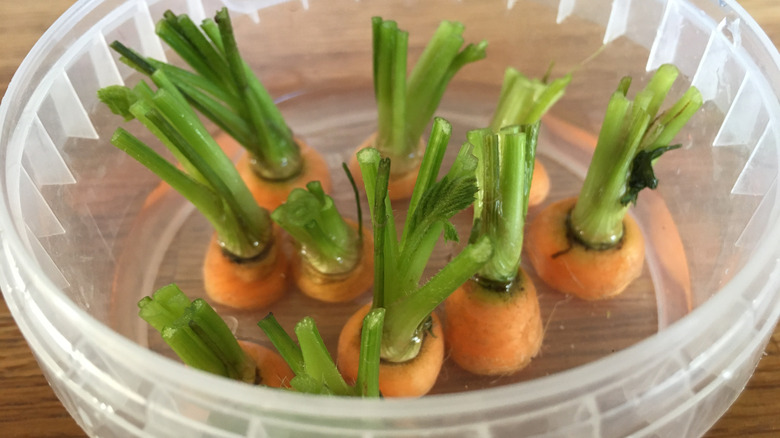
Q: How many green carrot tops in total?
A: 10